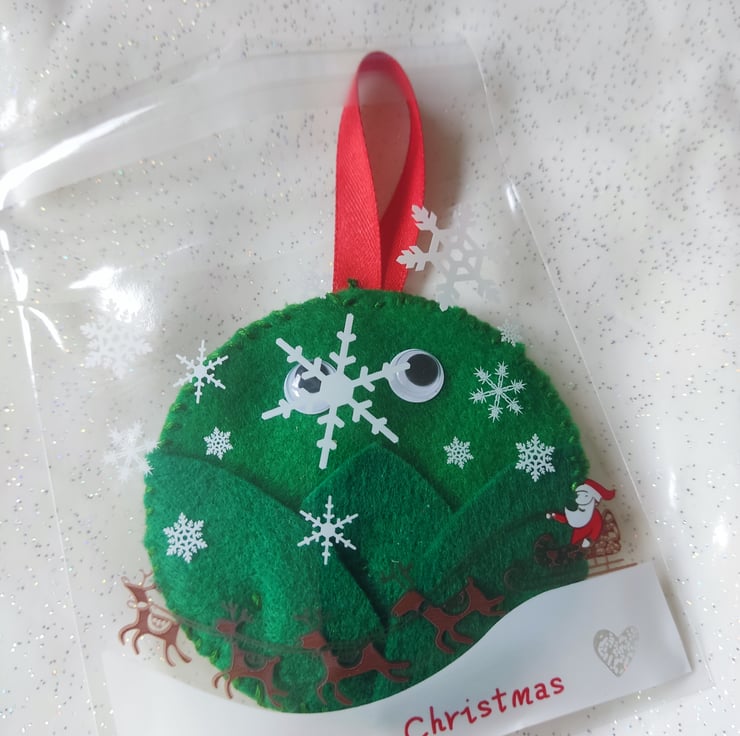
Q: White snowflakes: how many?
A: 12